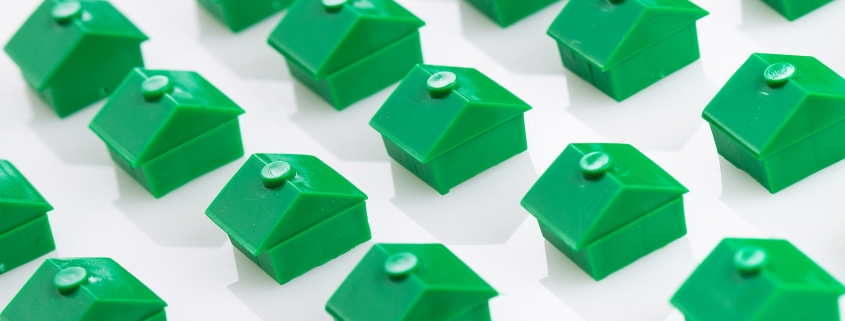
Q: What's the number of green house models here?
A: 15